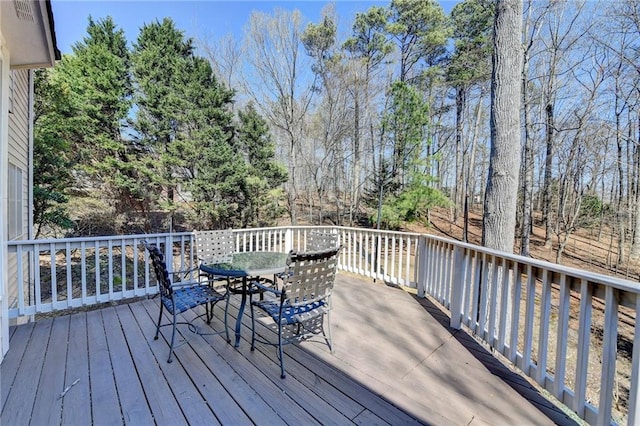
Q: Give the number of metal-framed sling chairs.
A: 4